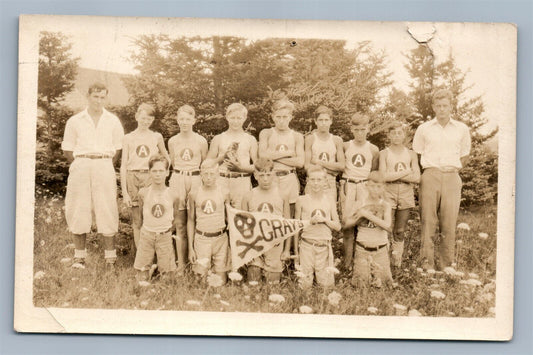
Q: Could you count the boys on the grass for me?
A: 12